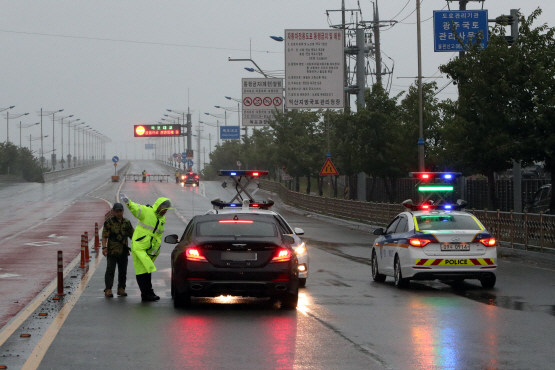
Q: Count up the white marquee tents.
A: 0